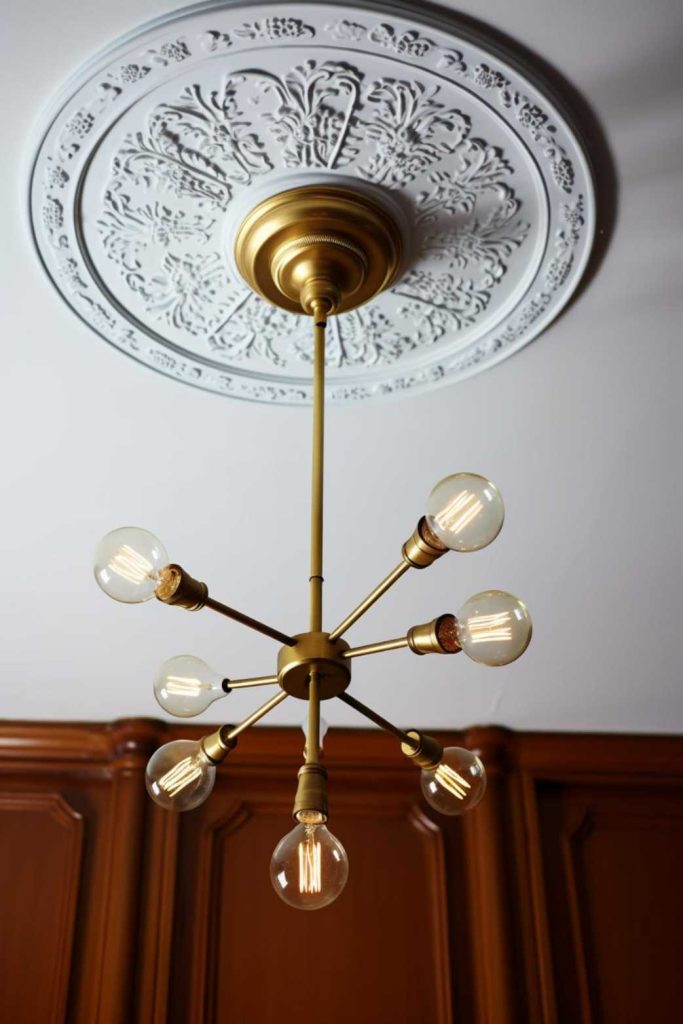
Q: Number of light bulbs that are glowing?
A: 7